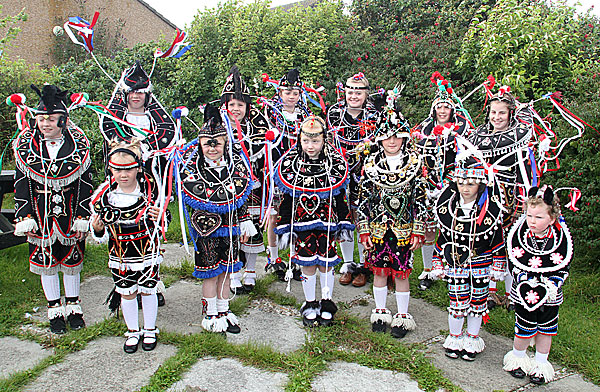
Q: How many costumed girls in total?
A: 13